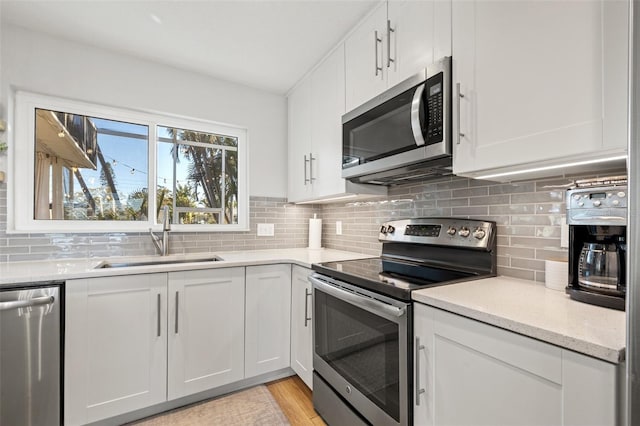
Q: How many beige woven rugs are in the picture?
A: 1